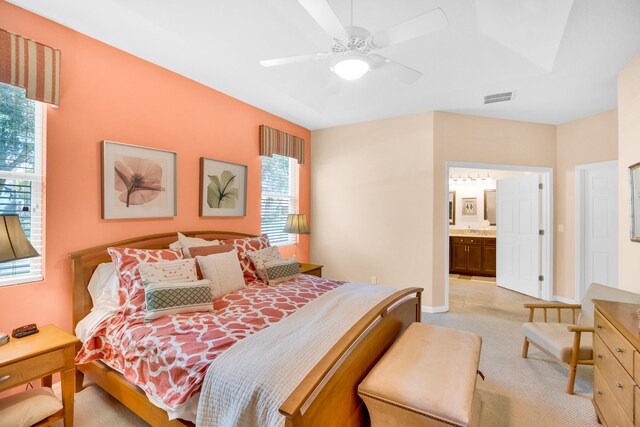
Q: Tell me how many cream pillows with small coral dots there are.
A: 2